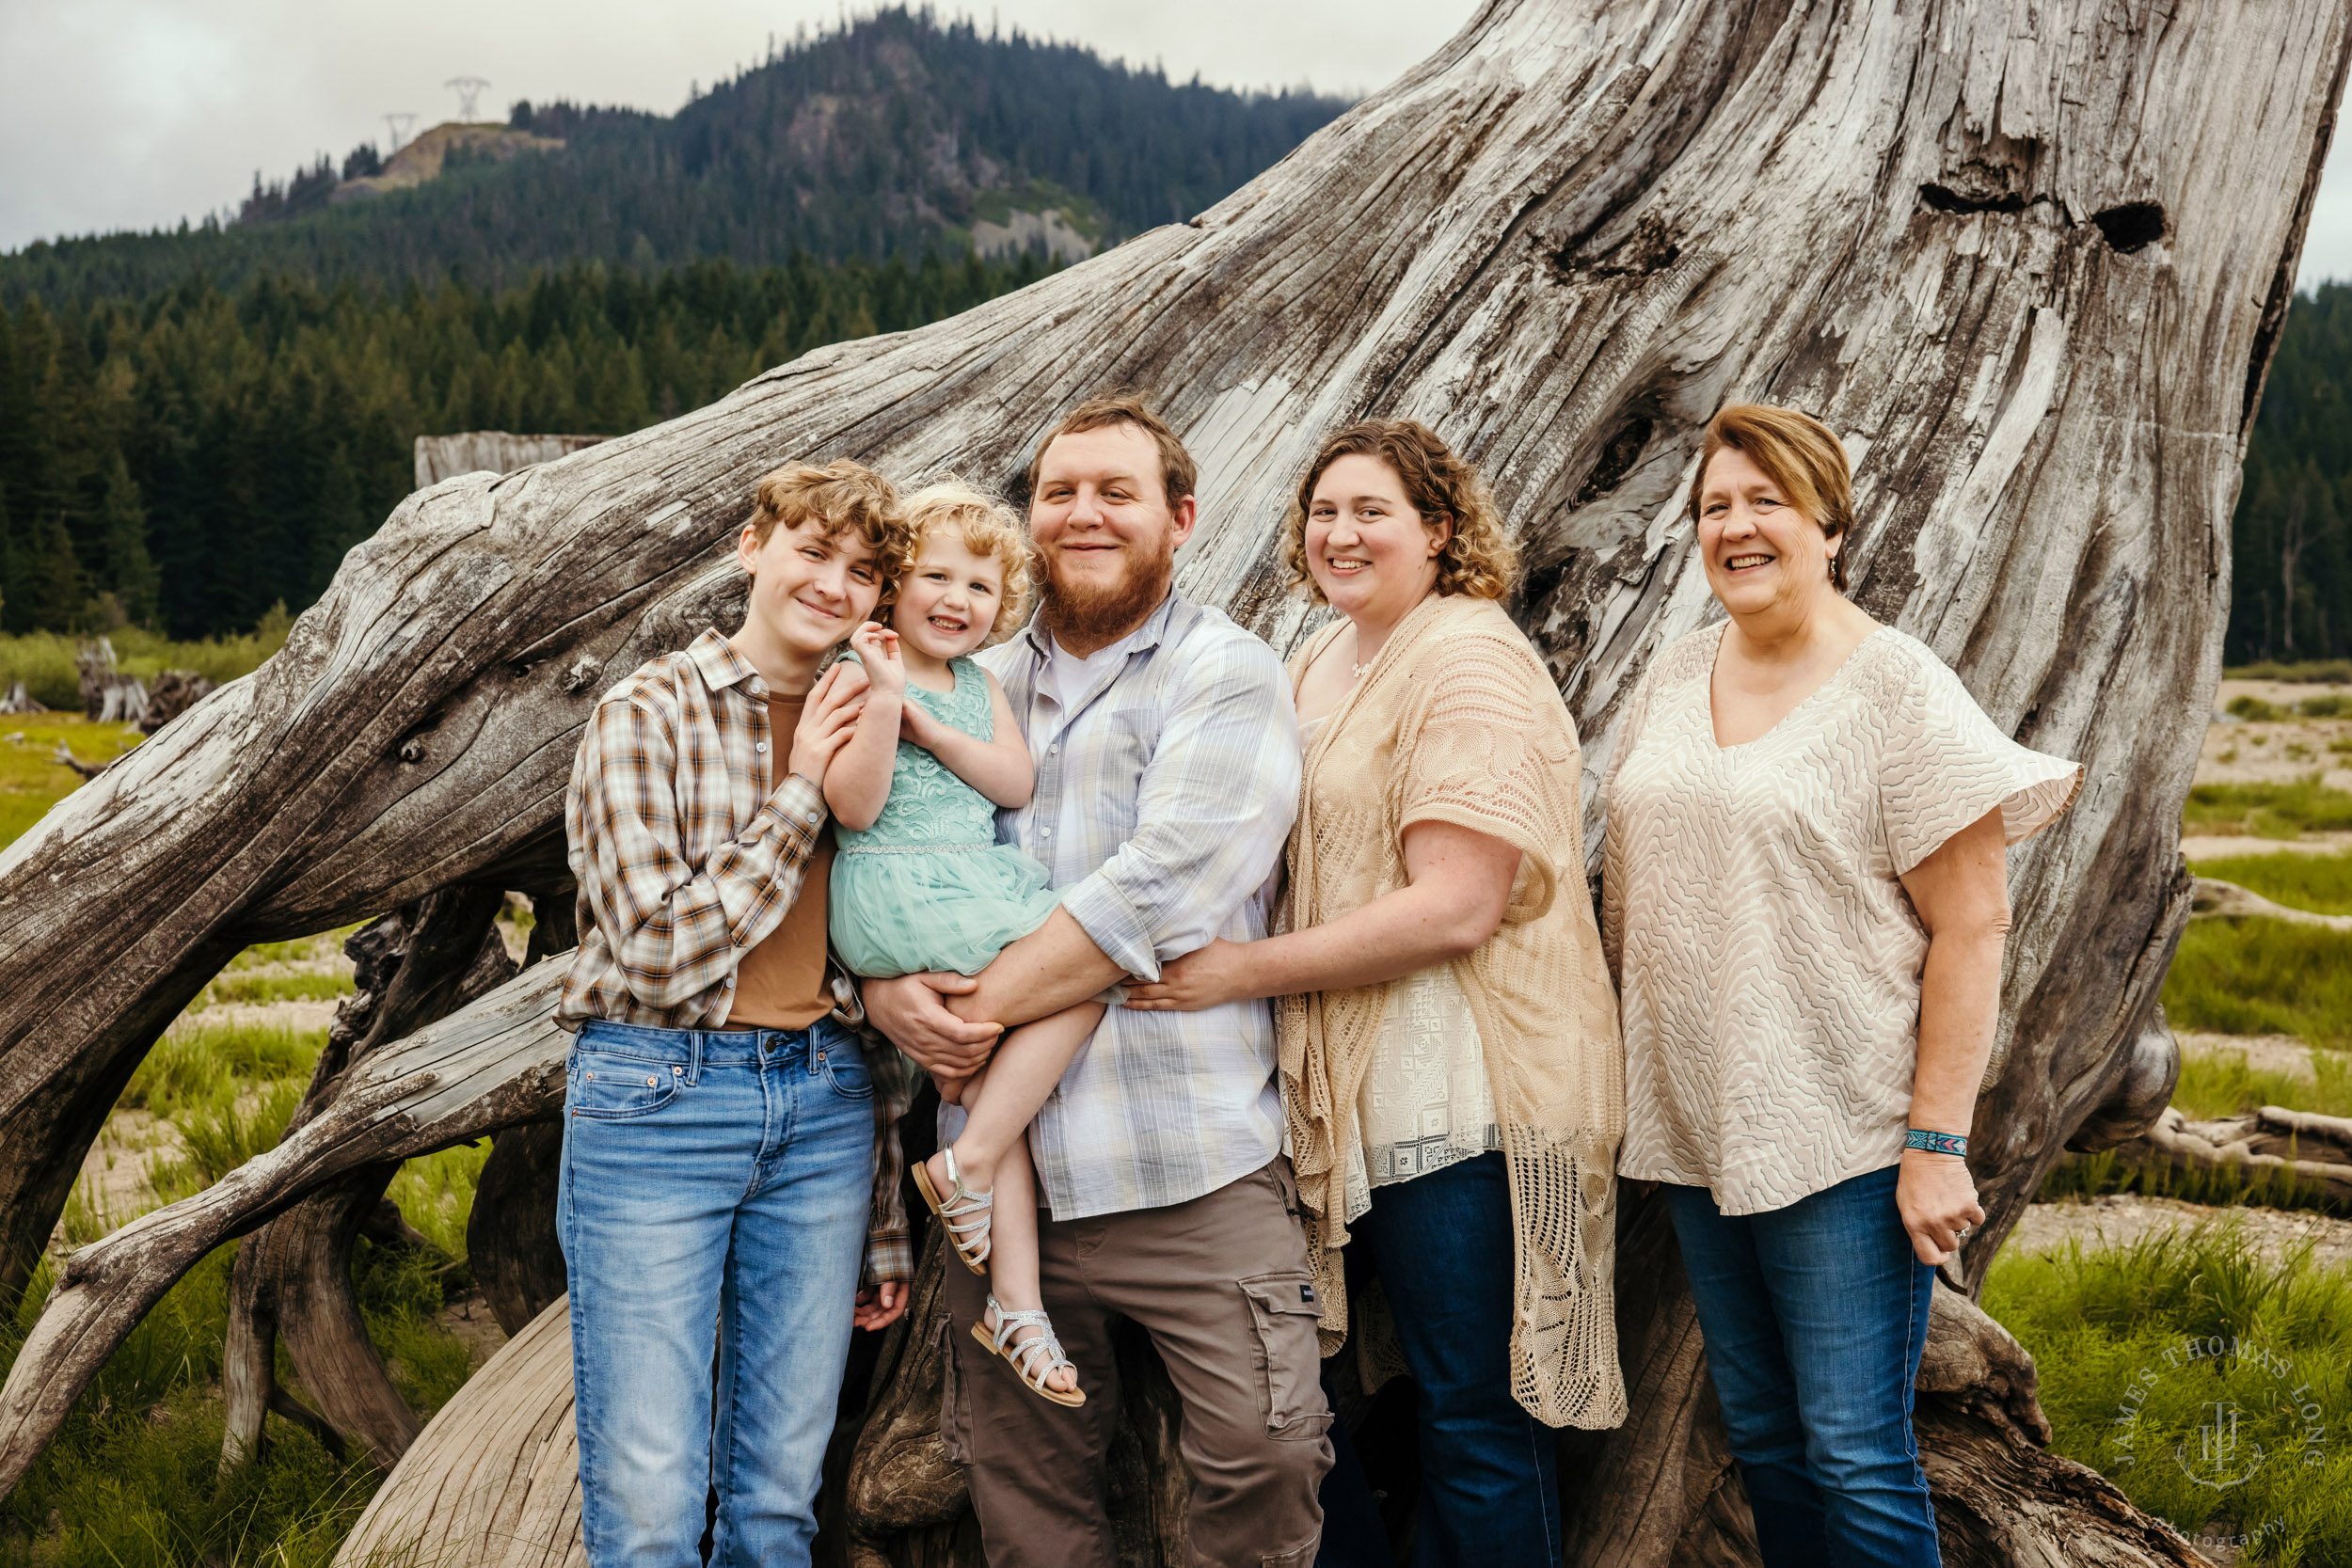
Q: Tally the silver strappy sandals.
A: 2